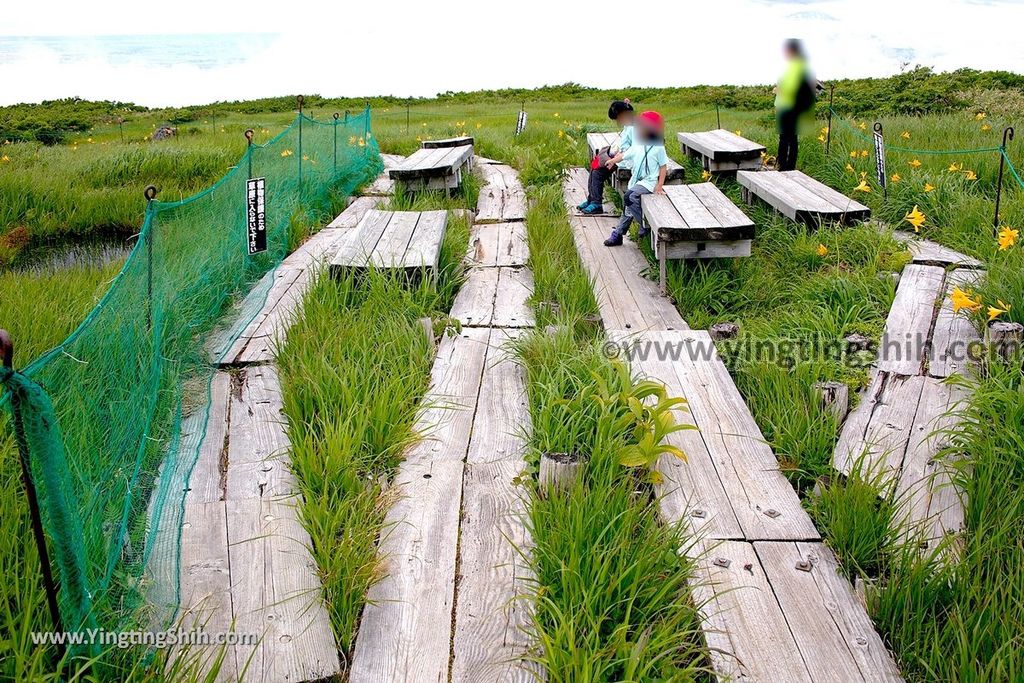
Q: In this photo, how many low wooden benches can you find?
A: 7